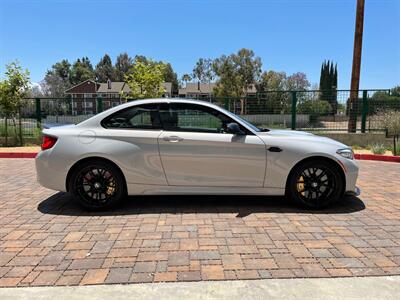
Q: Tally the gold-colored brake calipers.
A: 2